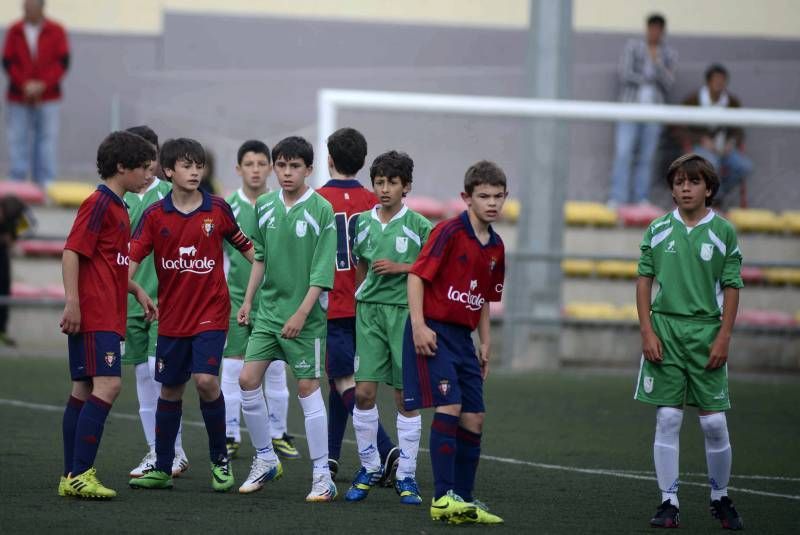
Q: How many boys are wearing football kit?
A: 9